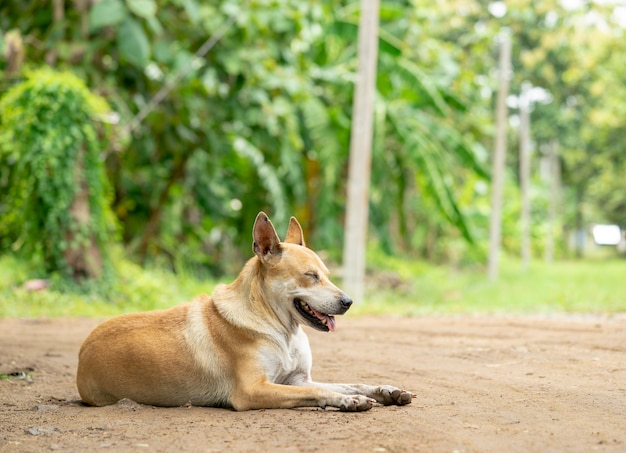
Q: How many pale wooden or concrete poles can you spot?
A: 4